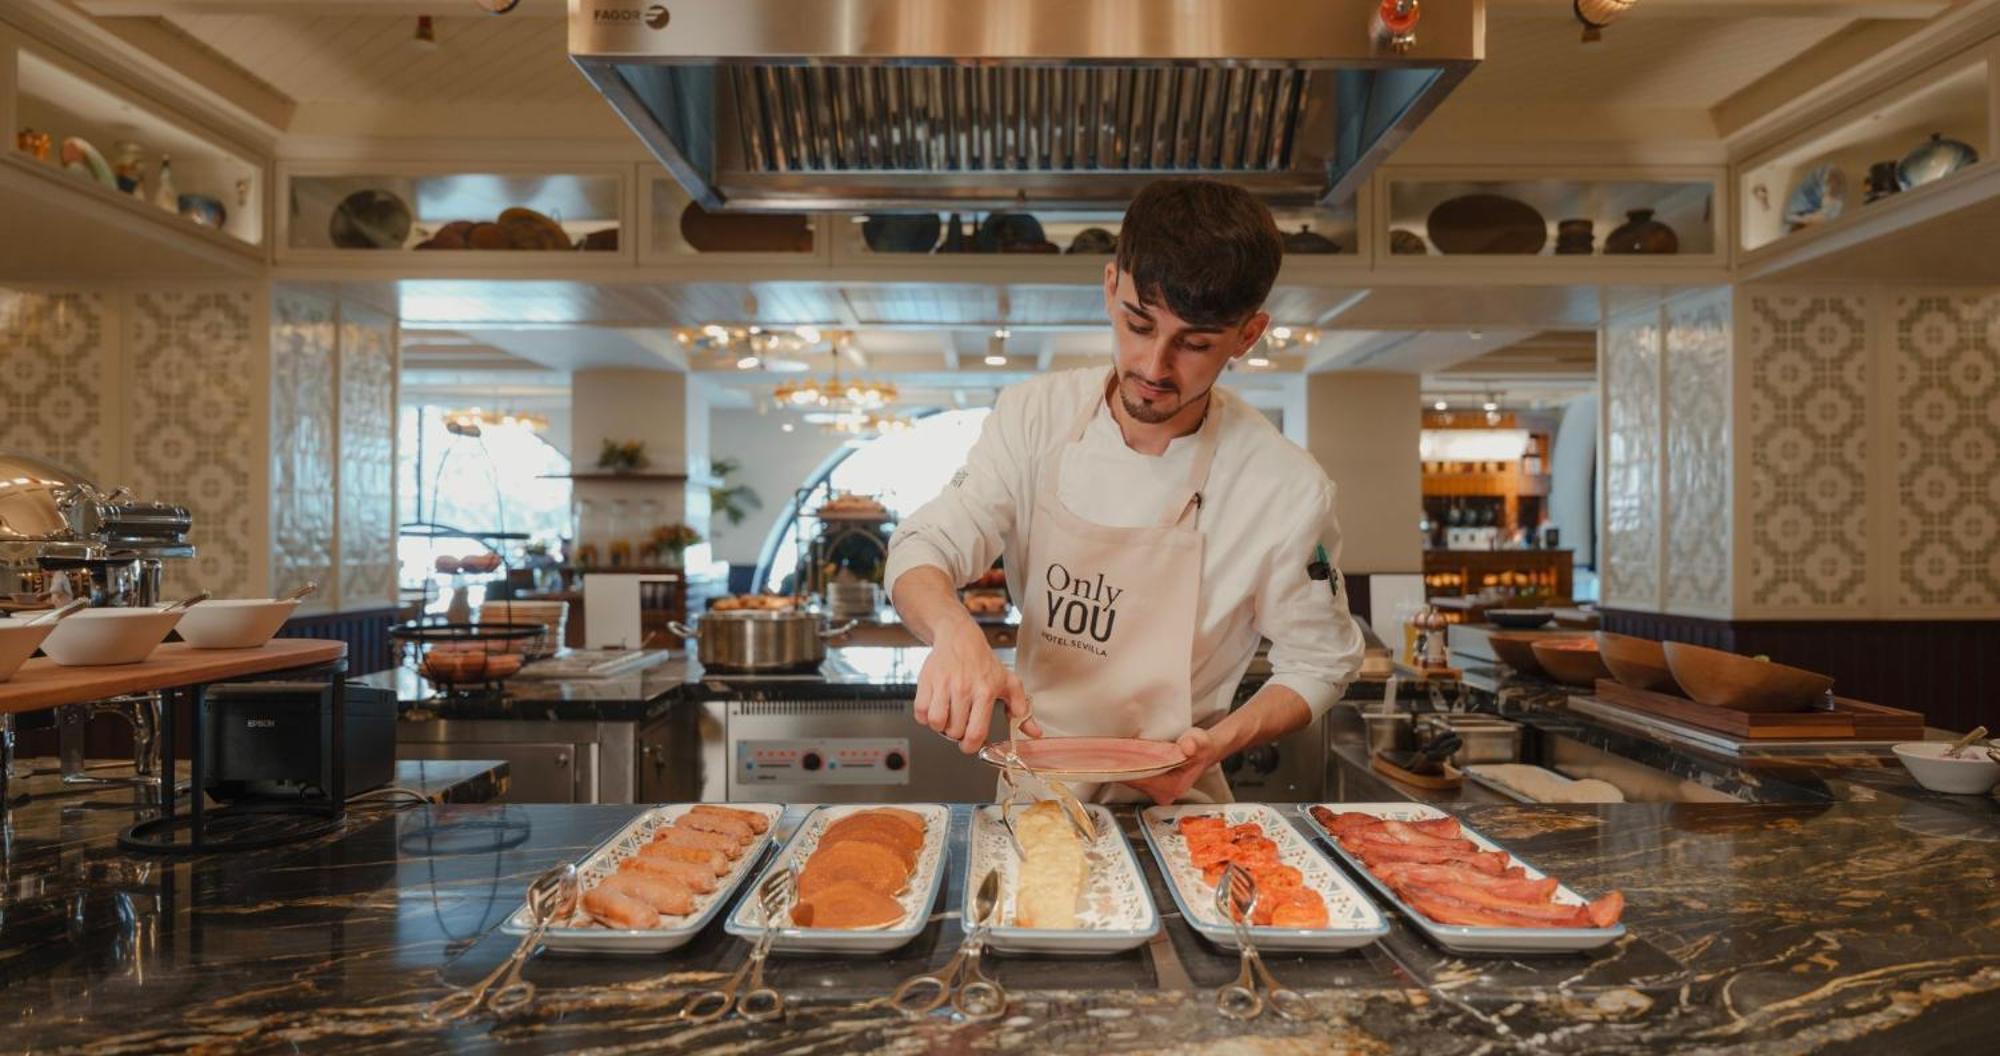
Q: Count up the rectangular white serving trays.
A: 5